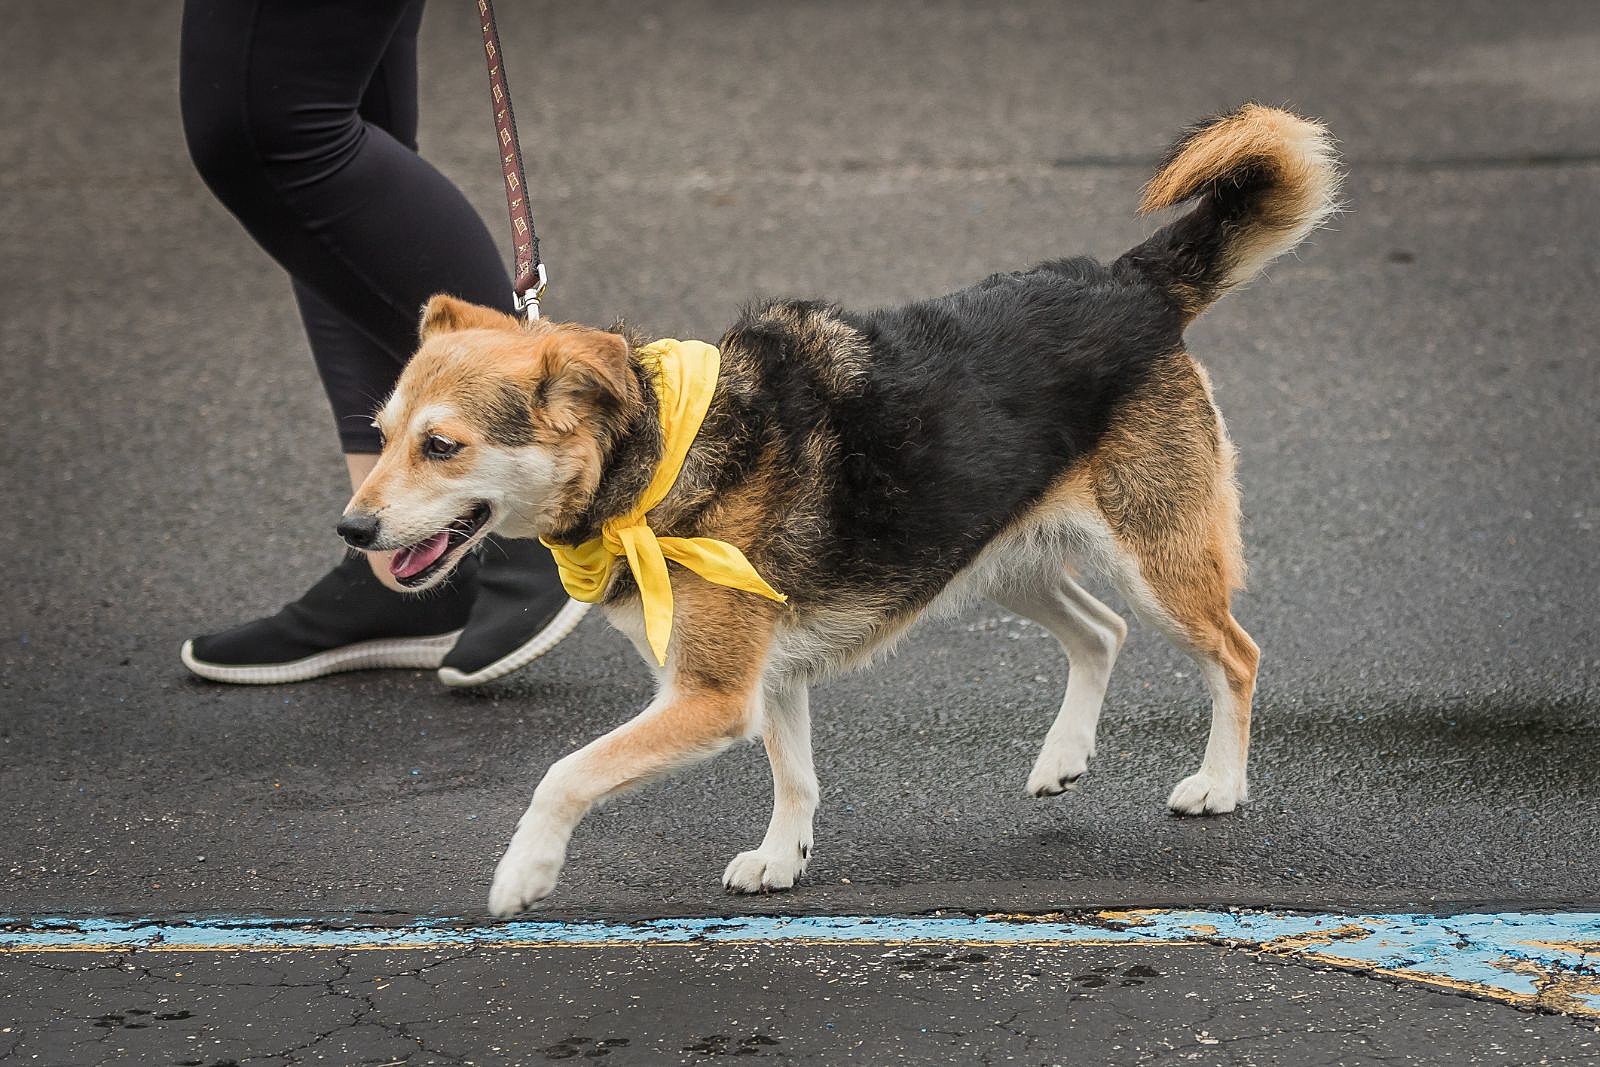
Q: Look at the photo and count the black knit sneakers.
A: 2